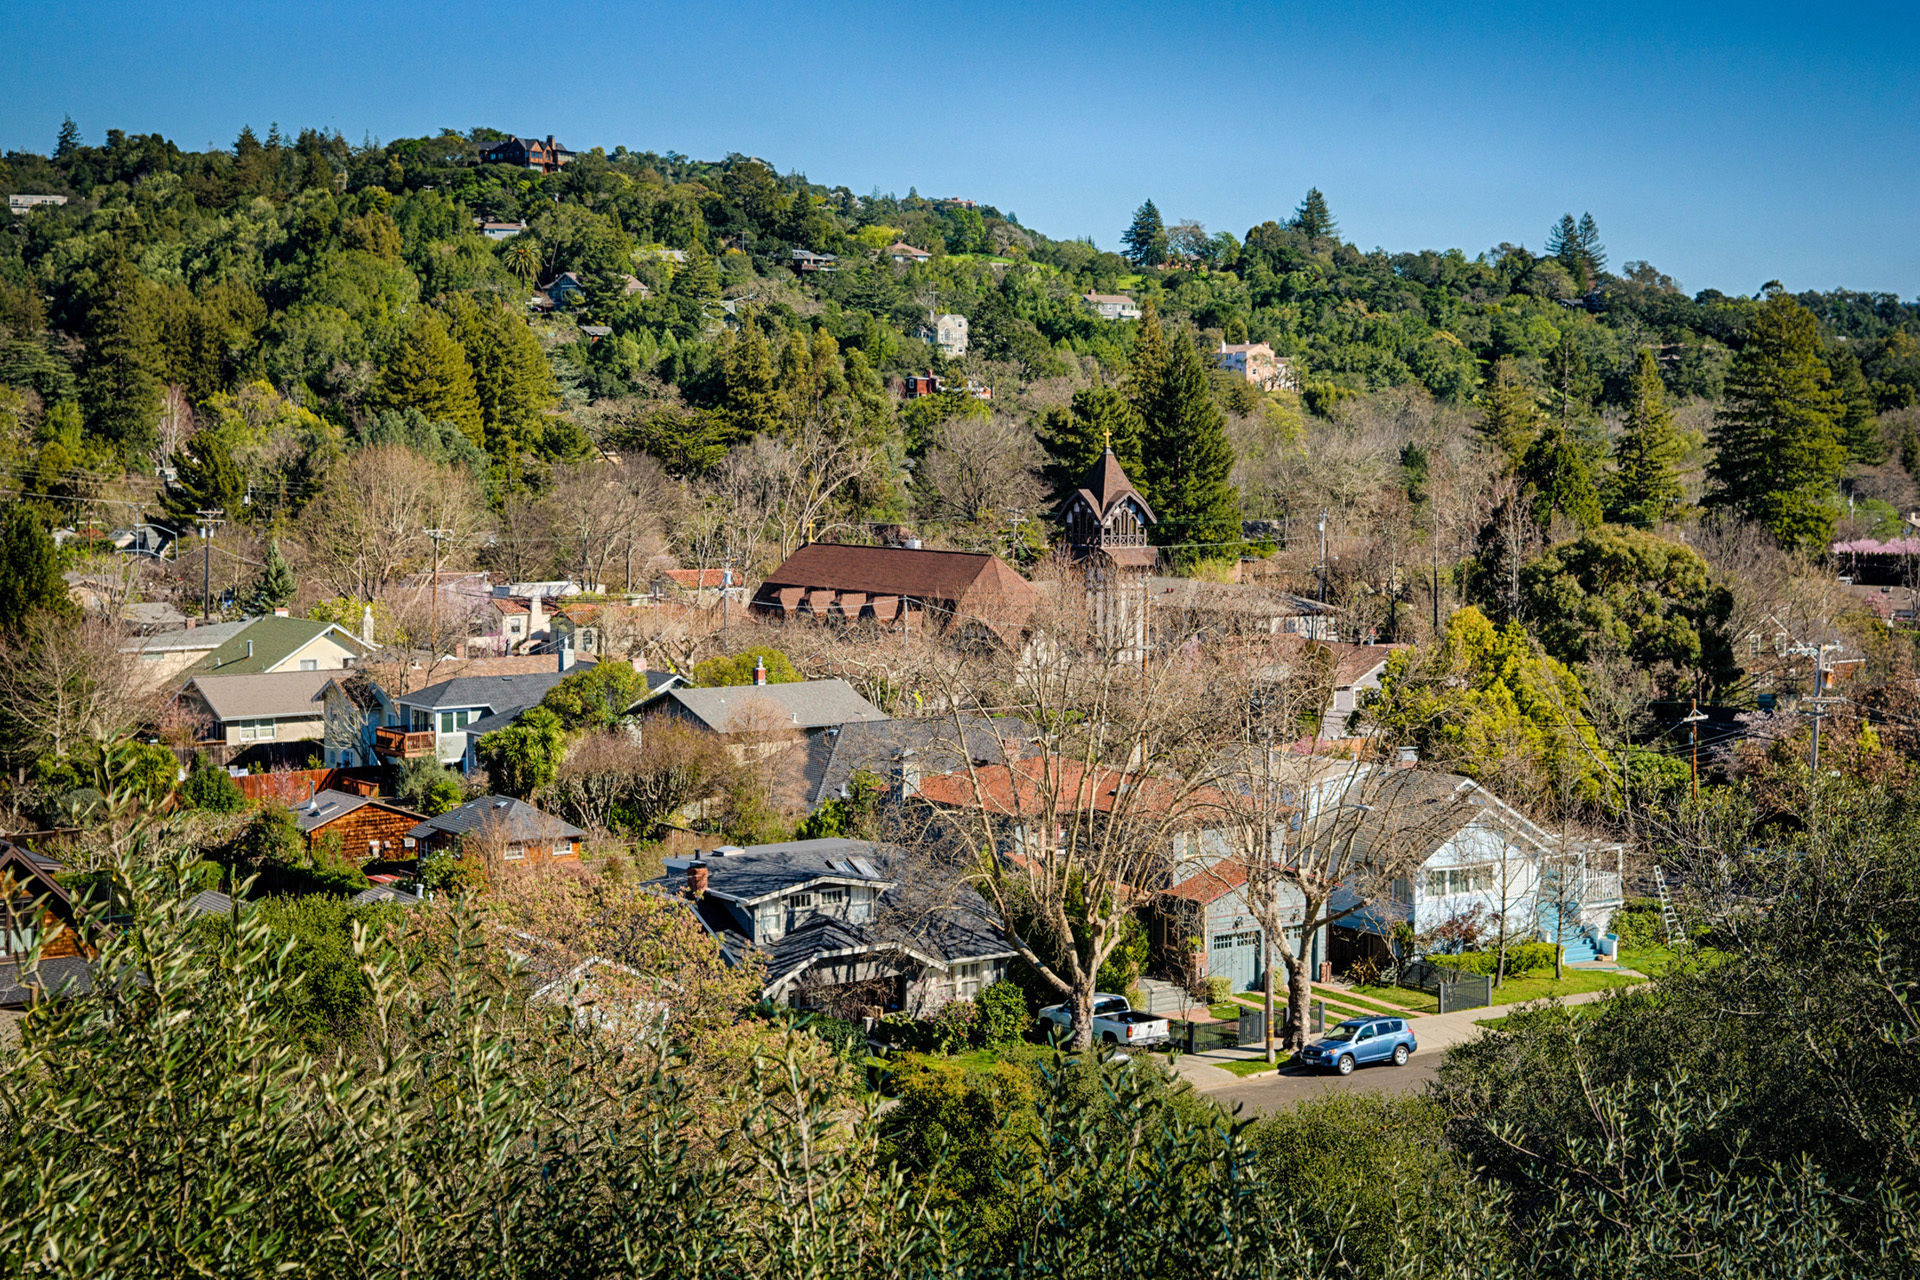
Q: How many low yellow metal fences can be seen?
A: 0